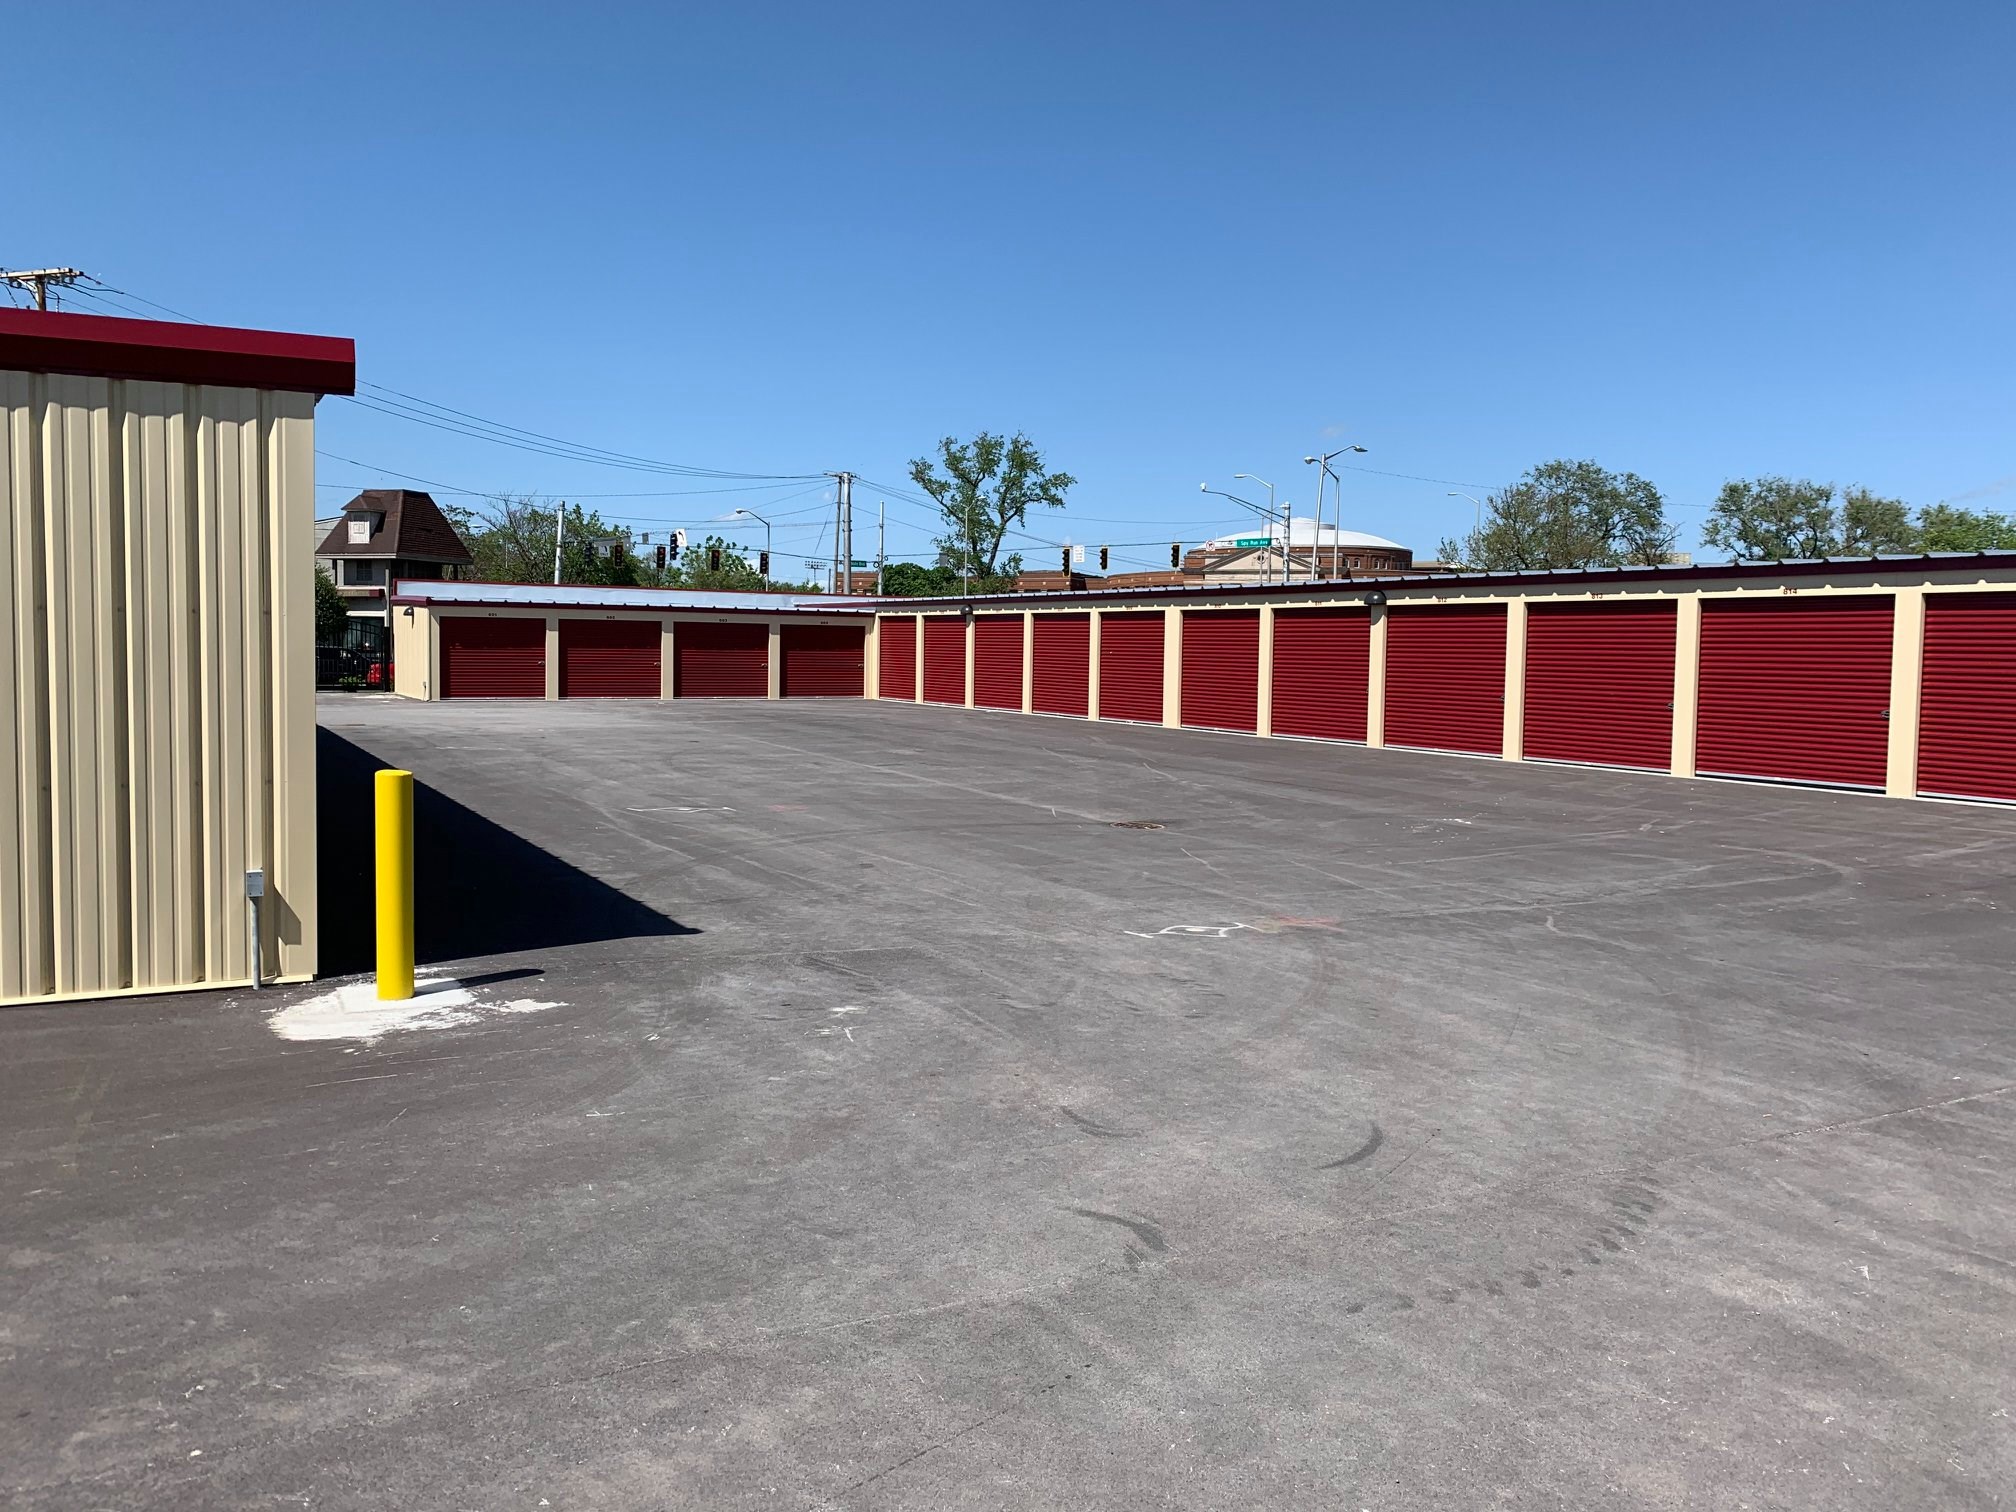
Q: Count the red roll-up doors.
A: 15